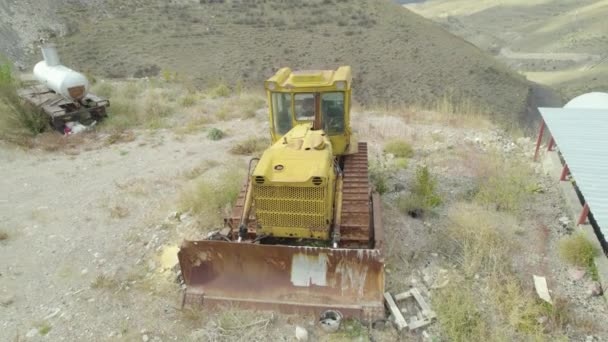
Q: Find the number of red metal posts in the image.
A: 4